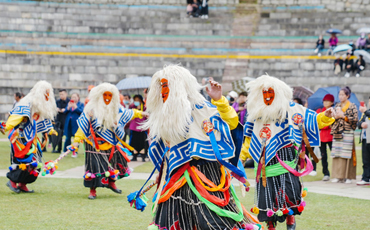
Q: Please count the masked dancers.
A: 4